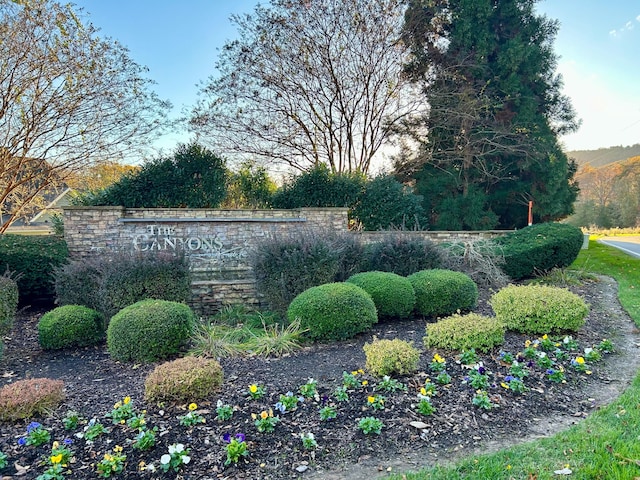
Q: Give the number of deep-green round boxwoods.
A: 5